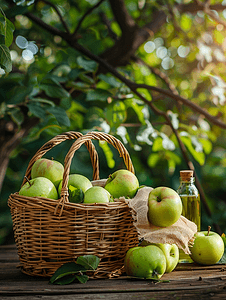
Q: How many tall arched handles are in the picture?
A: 2